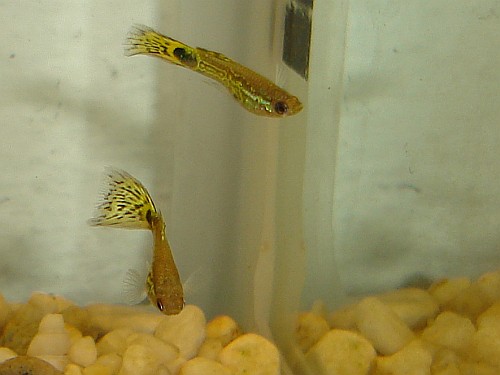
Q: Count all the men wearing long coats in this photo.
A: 0